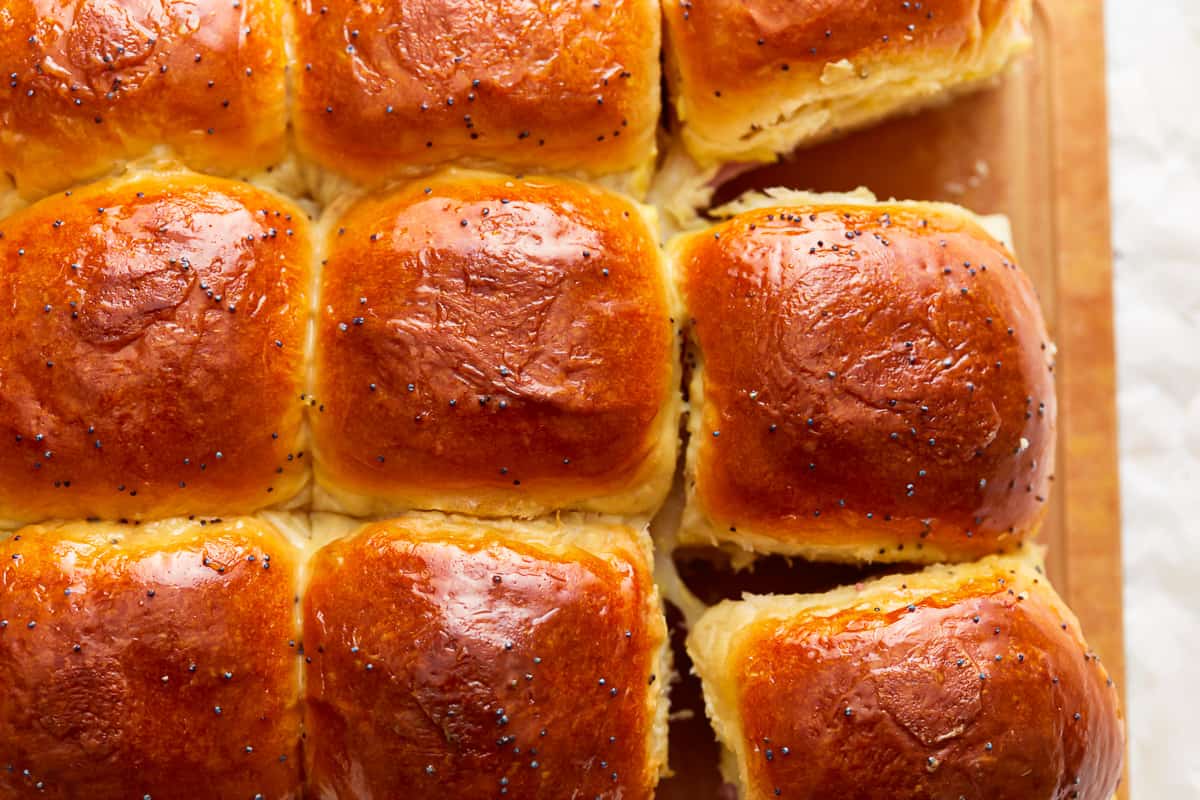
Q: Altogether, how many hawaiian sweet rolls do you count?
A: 9